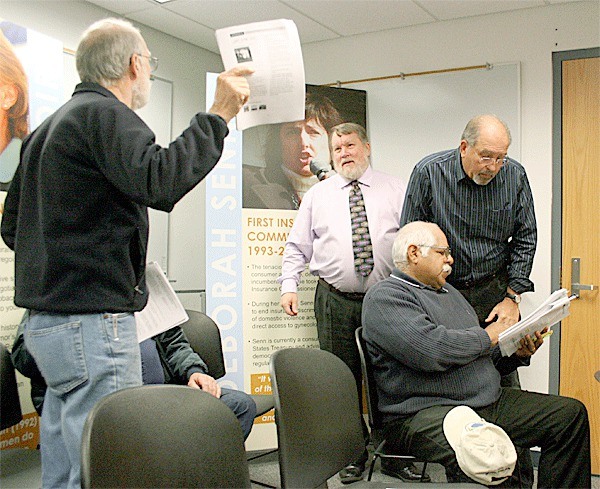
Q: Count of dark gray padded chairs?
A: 5